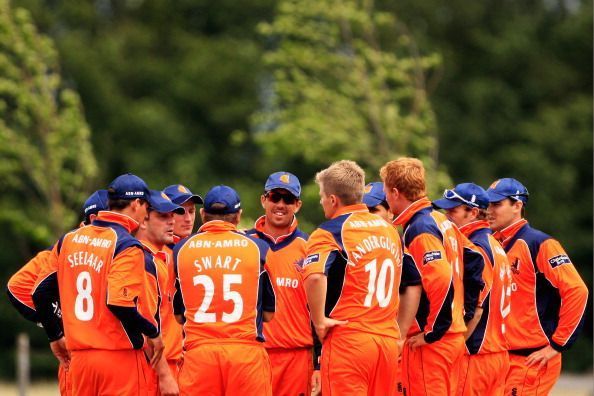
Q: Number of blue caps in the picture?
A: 9